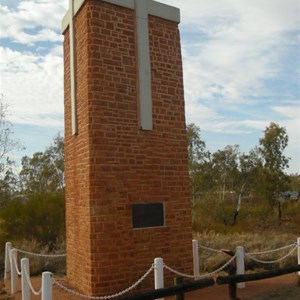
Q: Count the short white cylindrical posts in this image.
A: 8